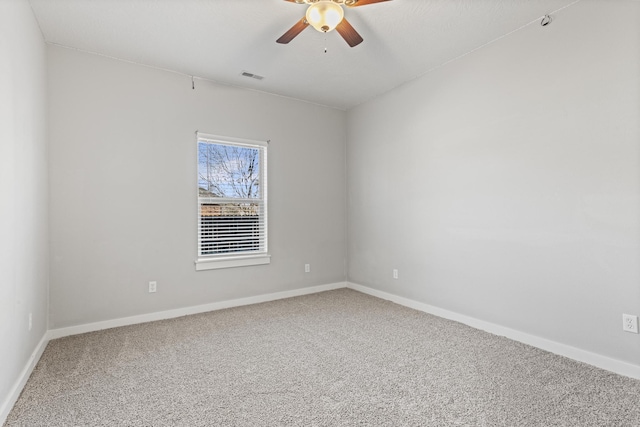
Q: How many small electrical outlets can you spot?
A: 5